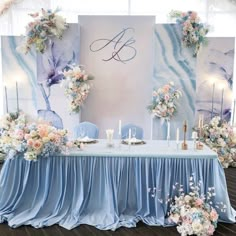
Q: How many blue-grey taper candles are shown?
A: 5